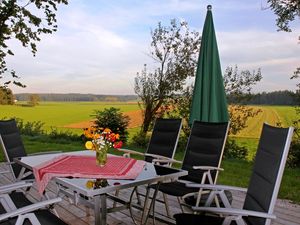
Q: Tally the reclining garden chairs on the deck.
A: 5